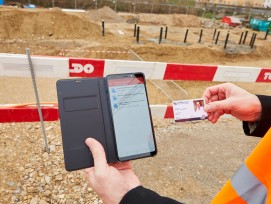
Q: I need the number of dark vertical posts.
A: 15